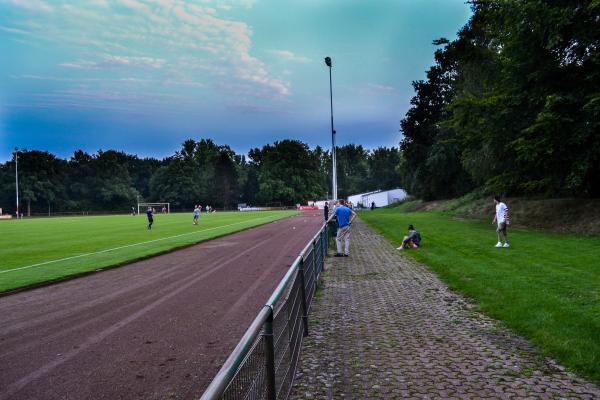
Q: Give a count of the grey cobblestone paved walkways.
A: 1